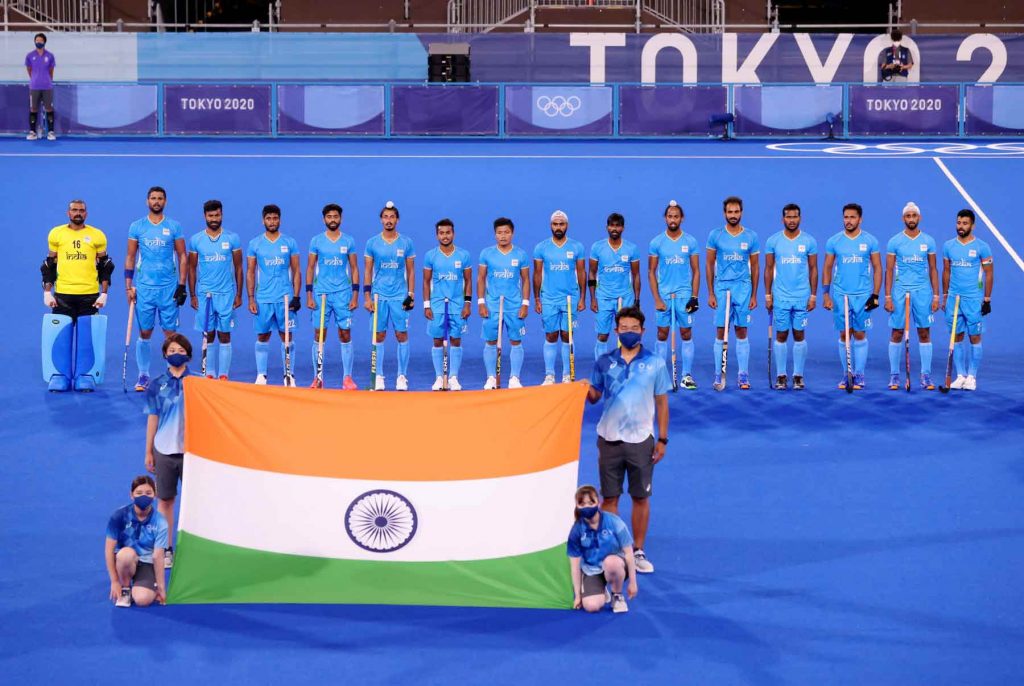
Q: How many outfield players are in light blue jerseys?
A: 15